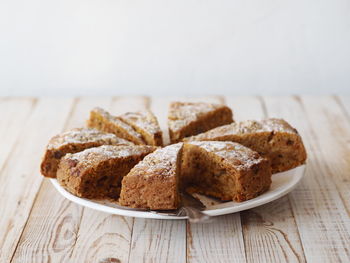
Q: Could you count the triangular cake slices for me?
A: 8